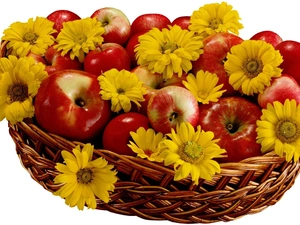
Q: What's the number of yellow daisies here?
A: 12